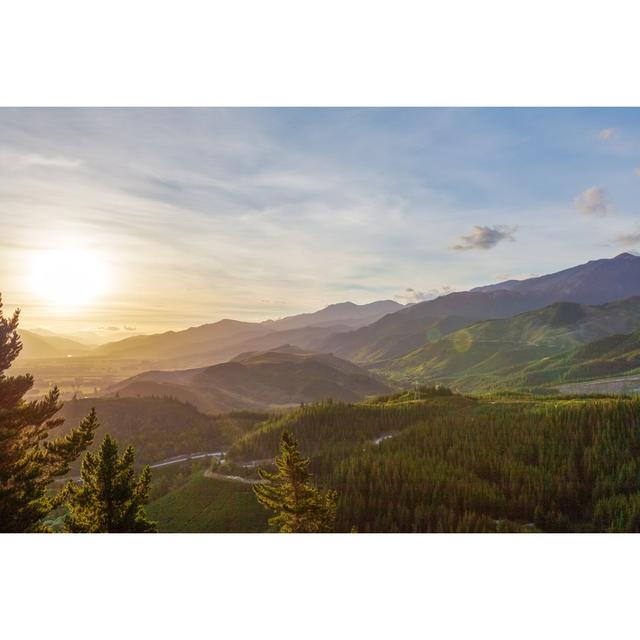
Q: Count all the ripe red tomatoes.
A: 0